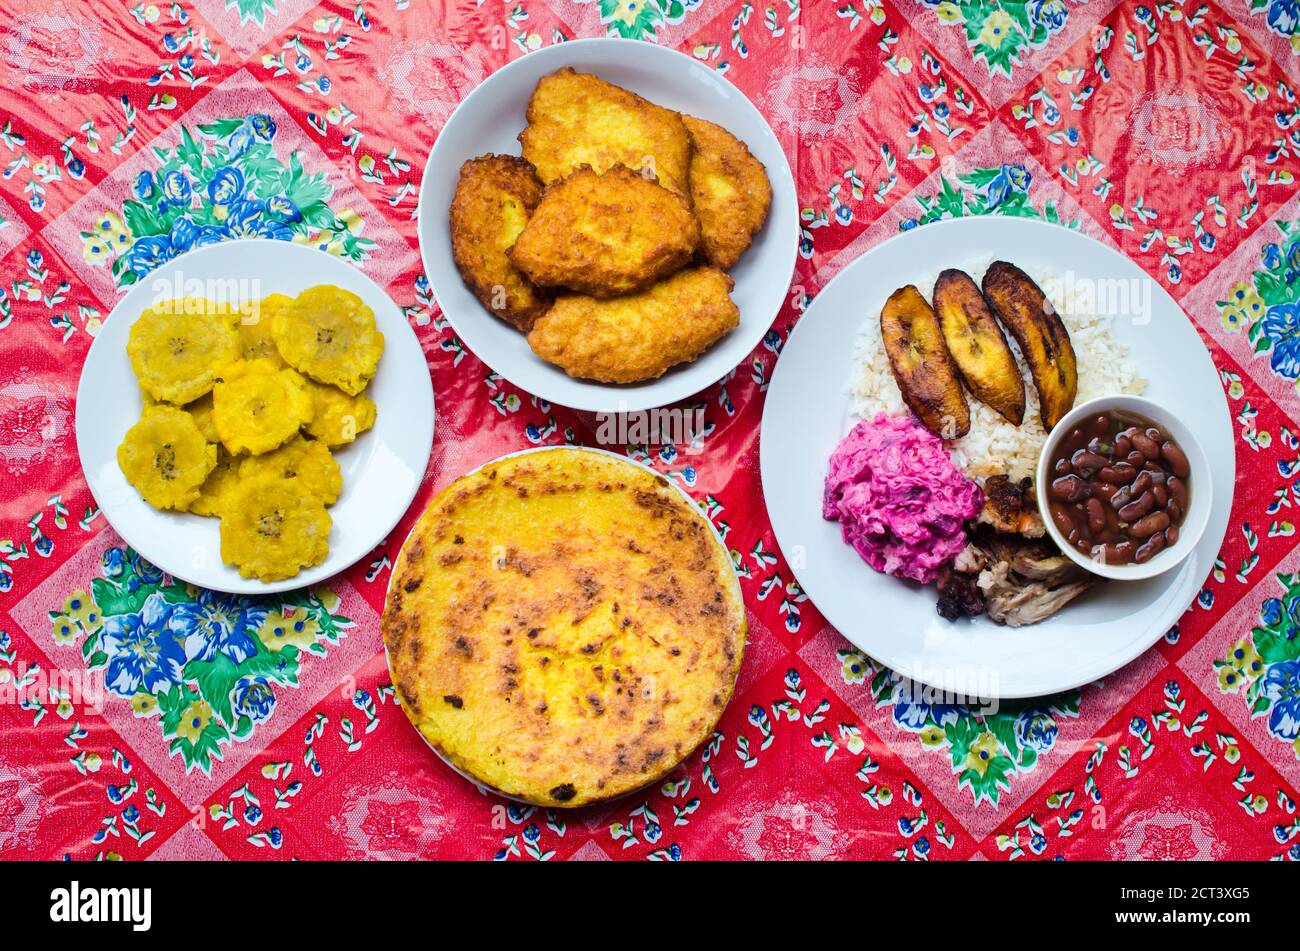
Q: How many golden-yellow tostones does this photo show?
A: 10